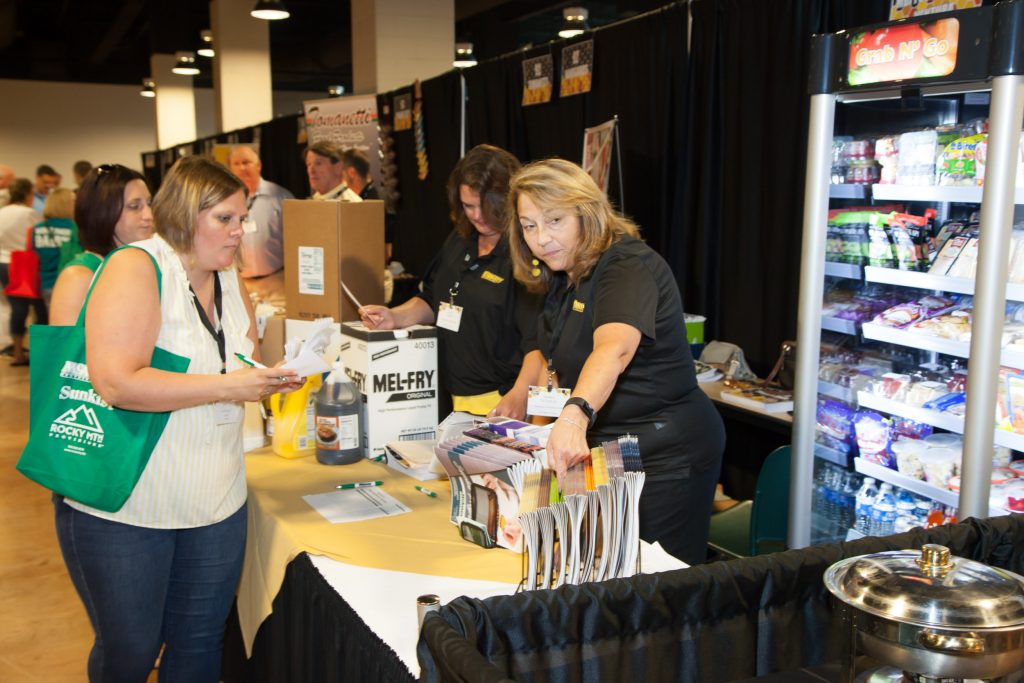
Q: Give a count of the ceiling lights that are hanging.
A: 6